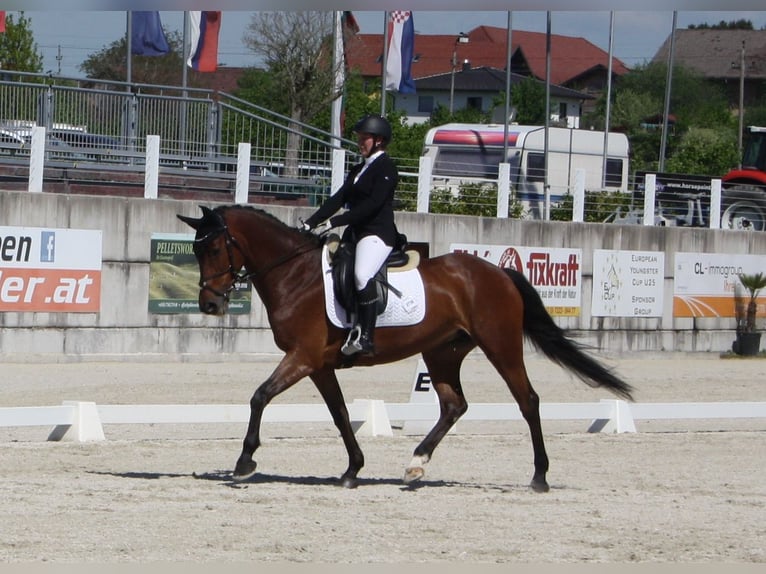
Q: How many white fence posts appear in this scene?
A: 9